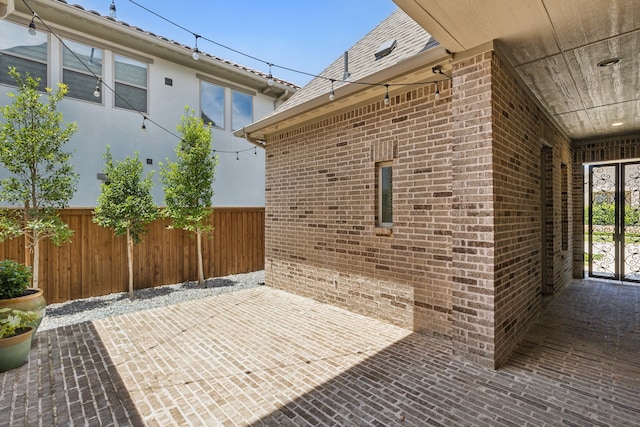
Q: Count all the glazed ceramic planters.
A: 2